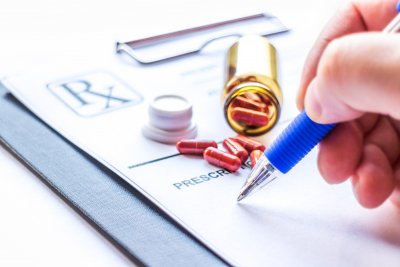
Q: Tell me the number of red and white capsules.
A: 0